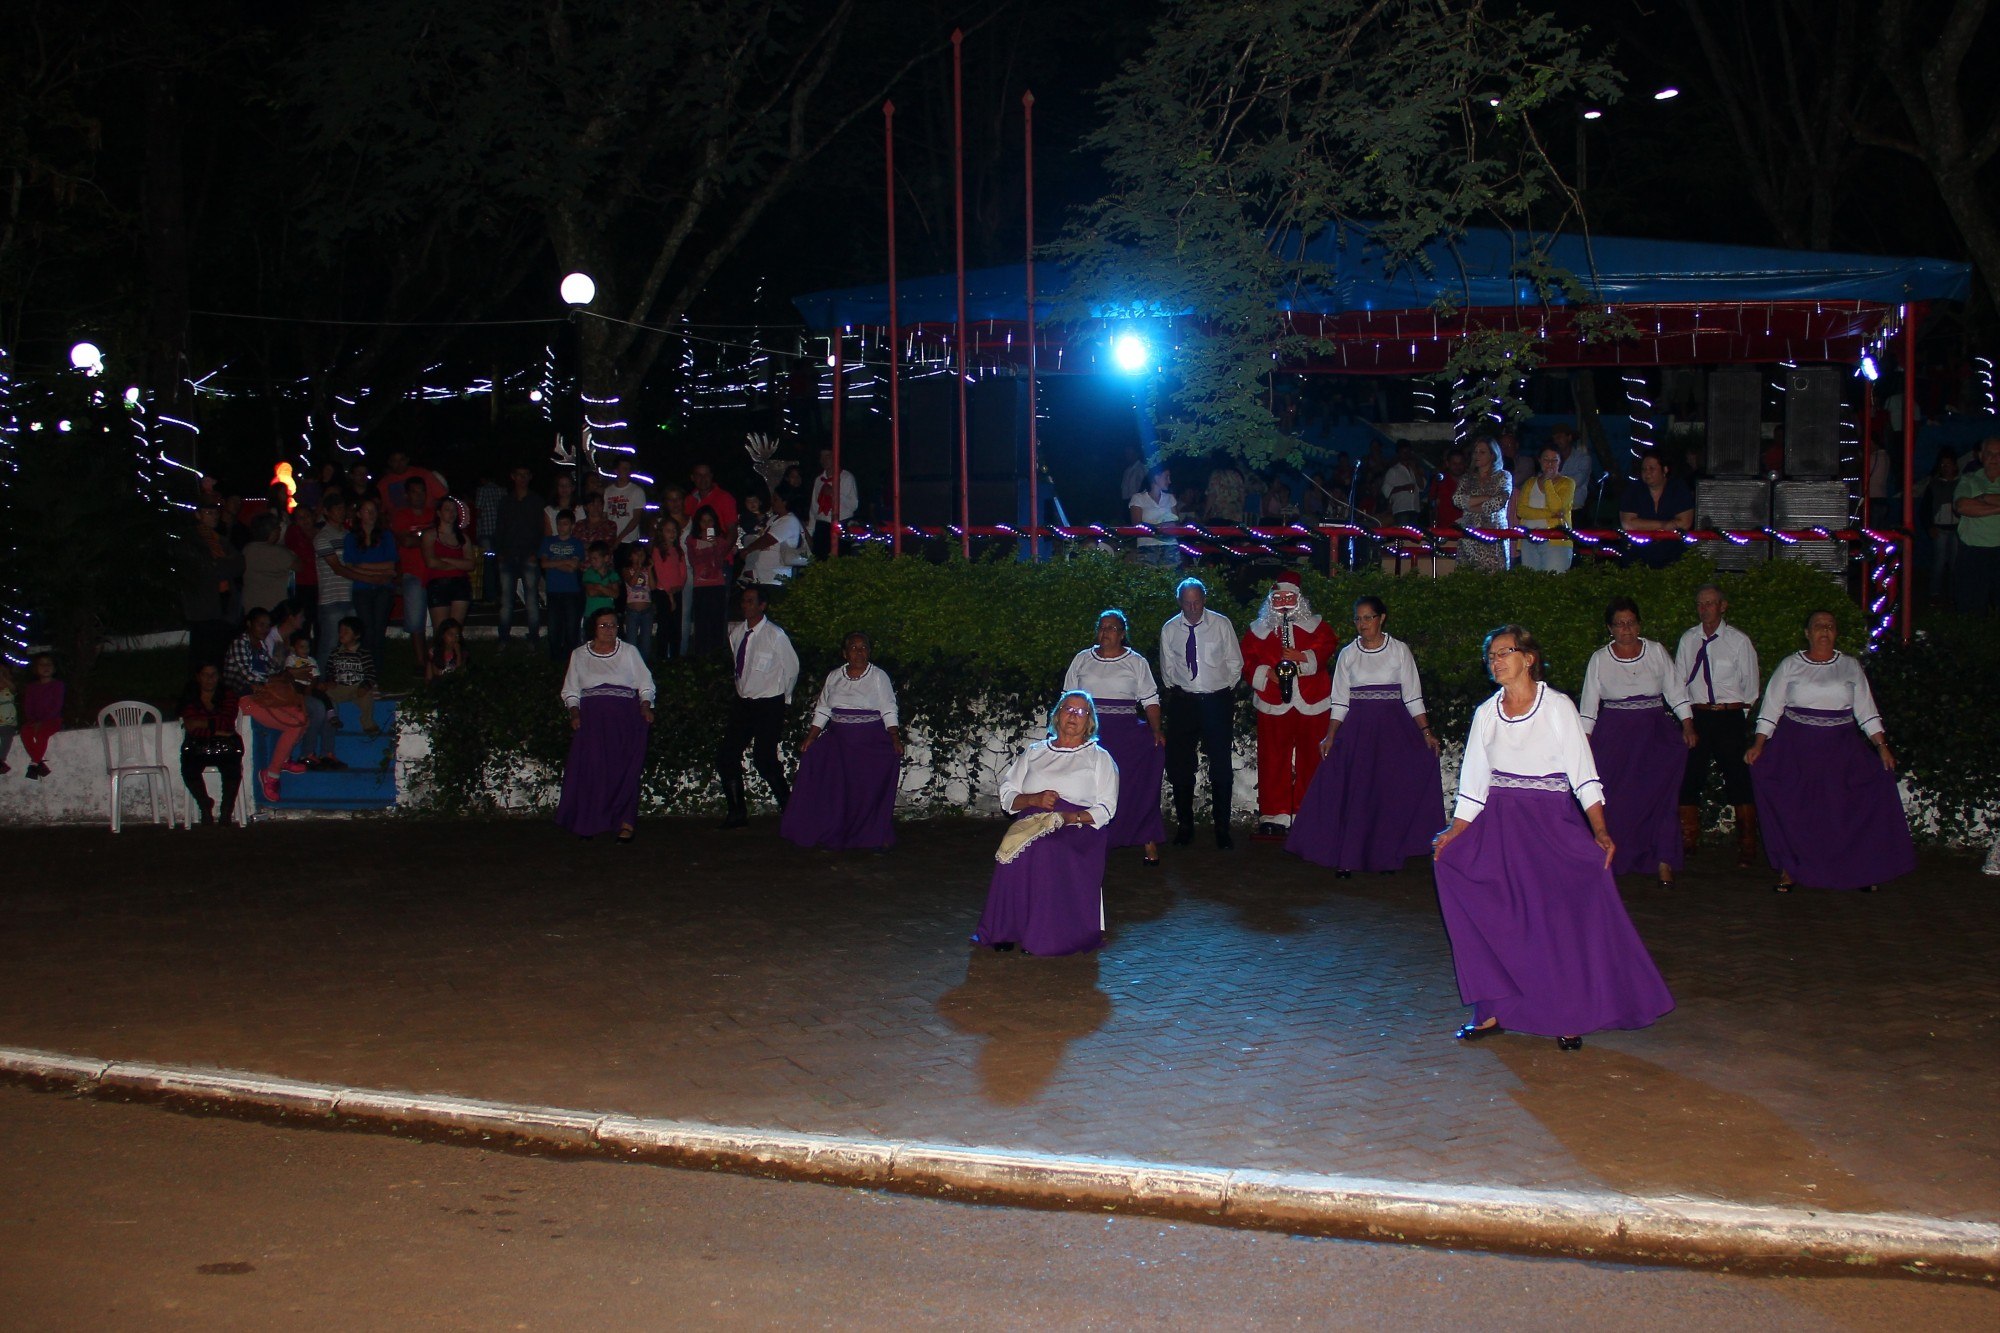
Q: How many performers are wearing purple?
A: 11